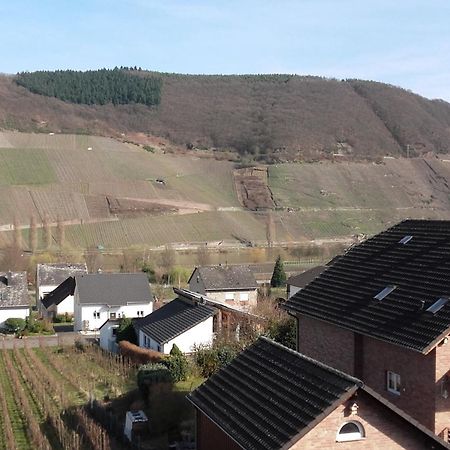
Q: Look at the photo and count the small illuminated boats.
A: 0